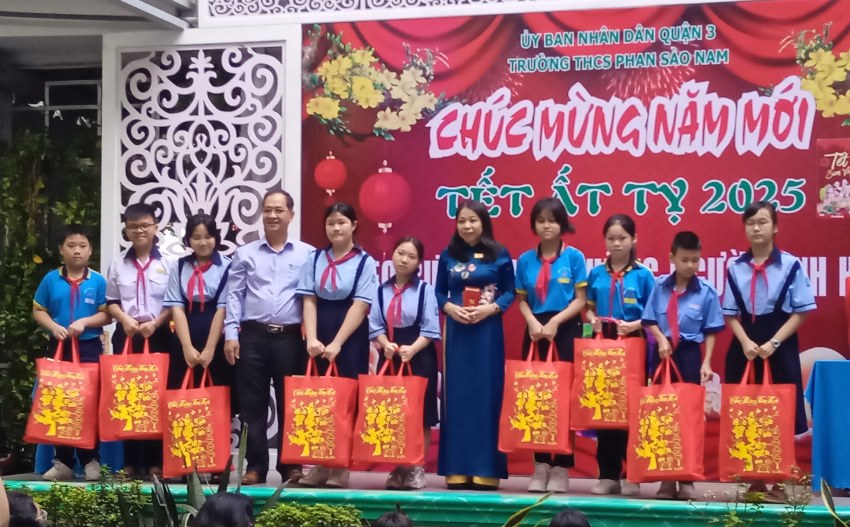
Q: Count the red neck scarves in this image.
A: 9